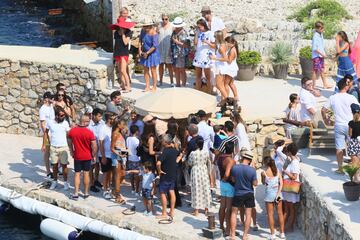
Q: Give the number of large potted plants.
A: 4